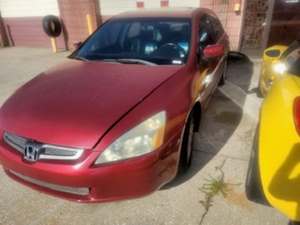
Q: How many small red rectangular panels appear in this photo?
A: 2